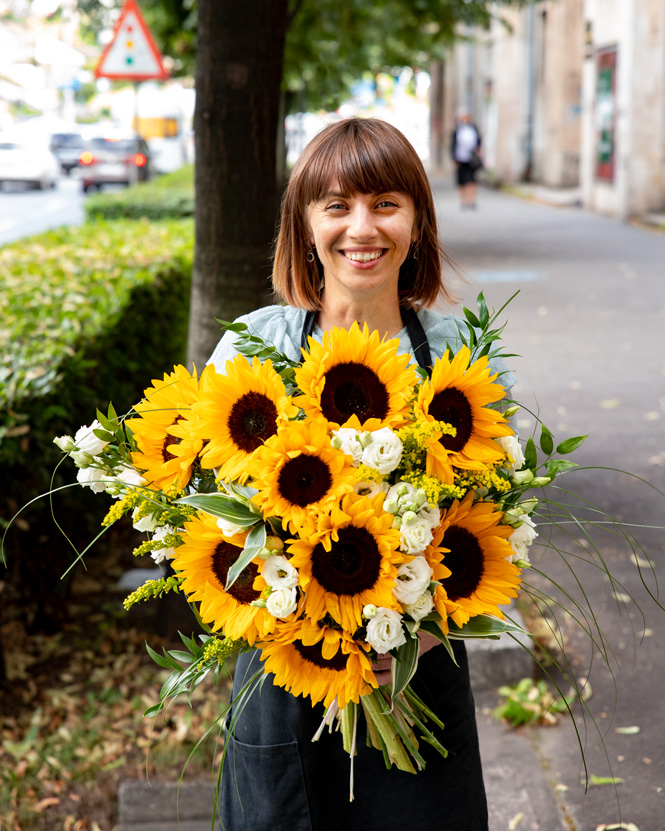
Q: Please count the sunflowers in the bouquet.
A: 9